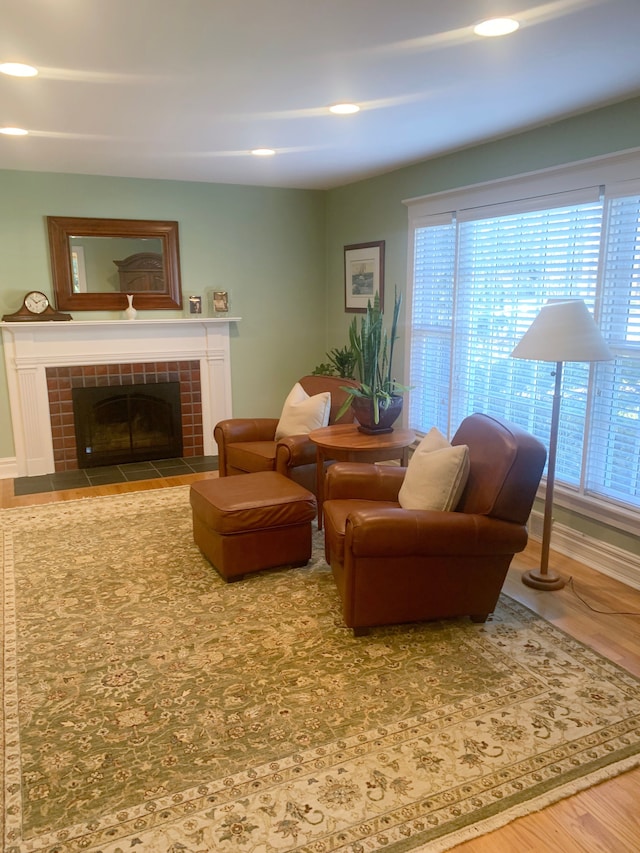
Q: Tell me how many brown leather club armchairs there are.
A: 2